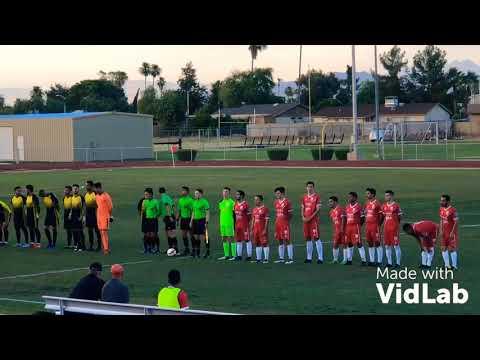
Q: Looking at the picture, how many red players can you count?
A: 10